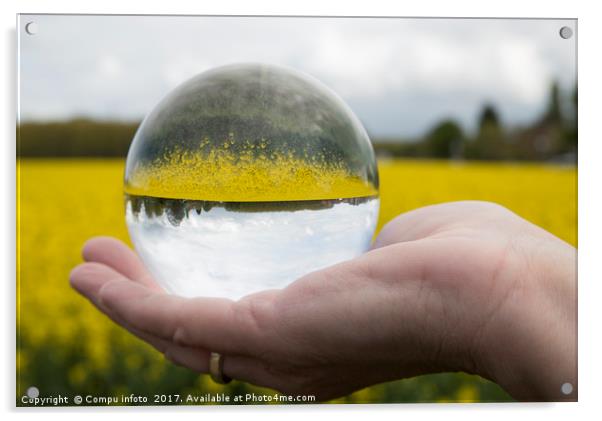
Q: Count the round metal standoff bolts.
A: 4